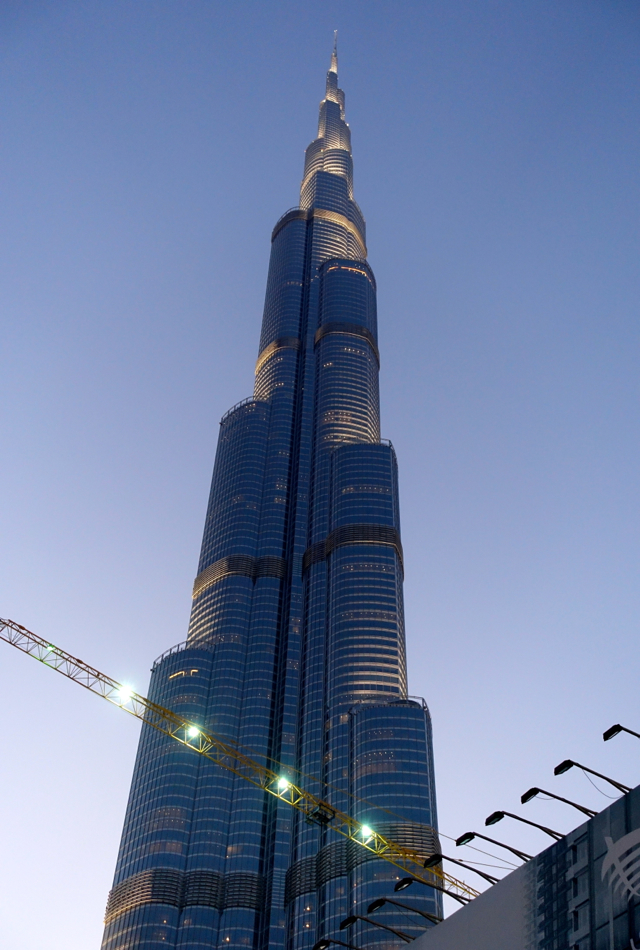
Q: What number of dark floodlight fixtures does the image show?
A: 10